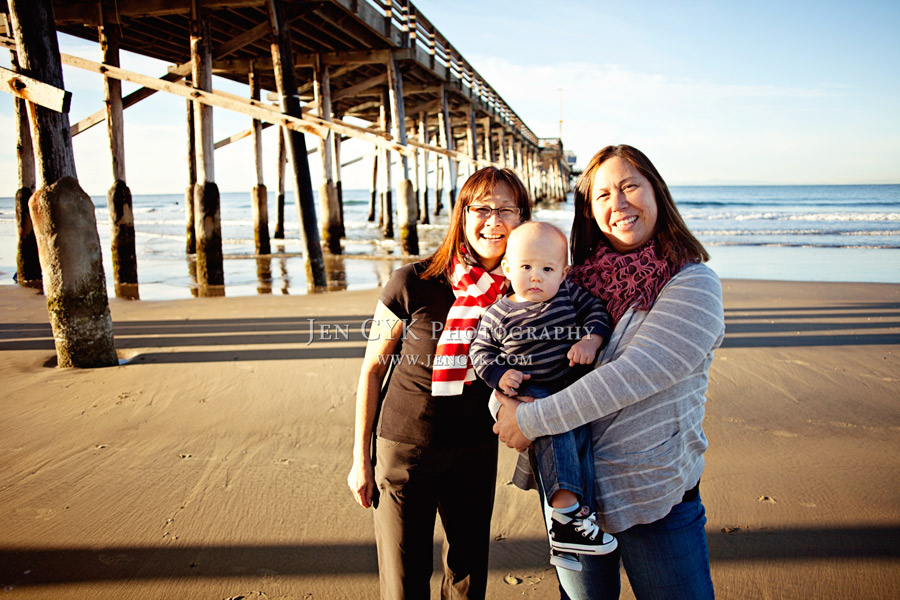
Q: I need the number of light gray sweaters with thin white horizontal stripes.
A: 1